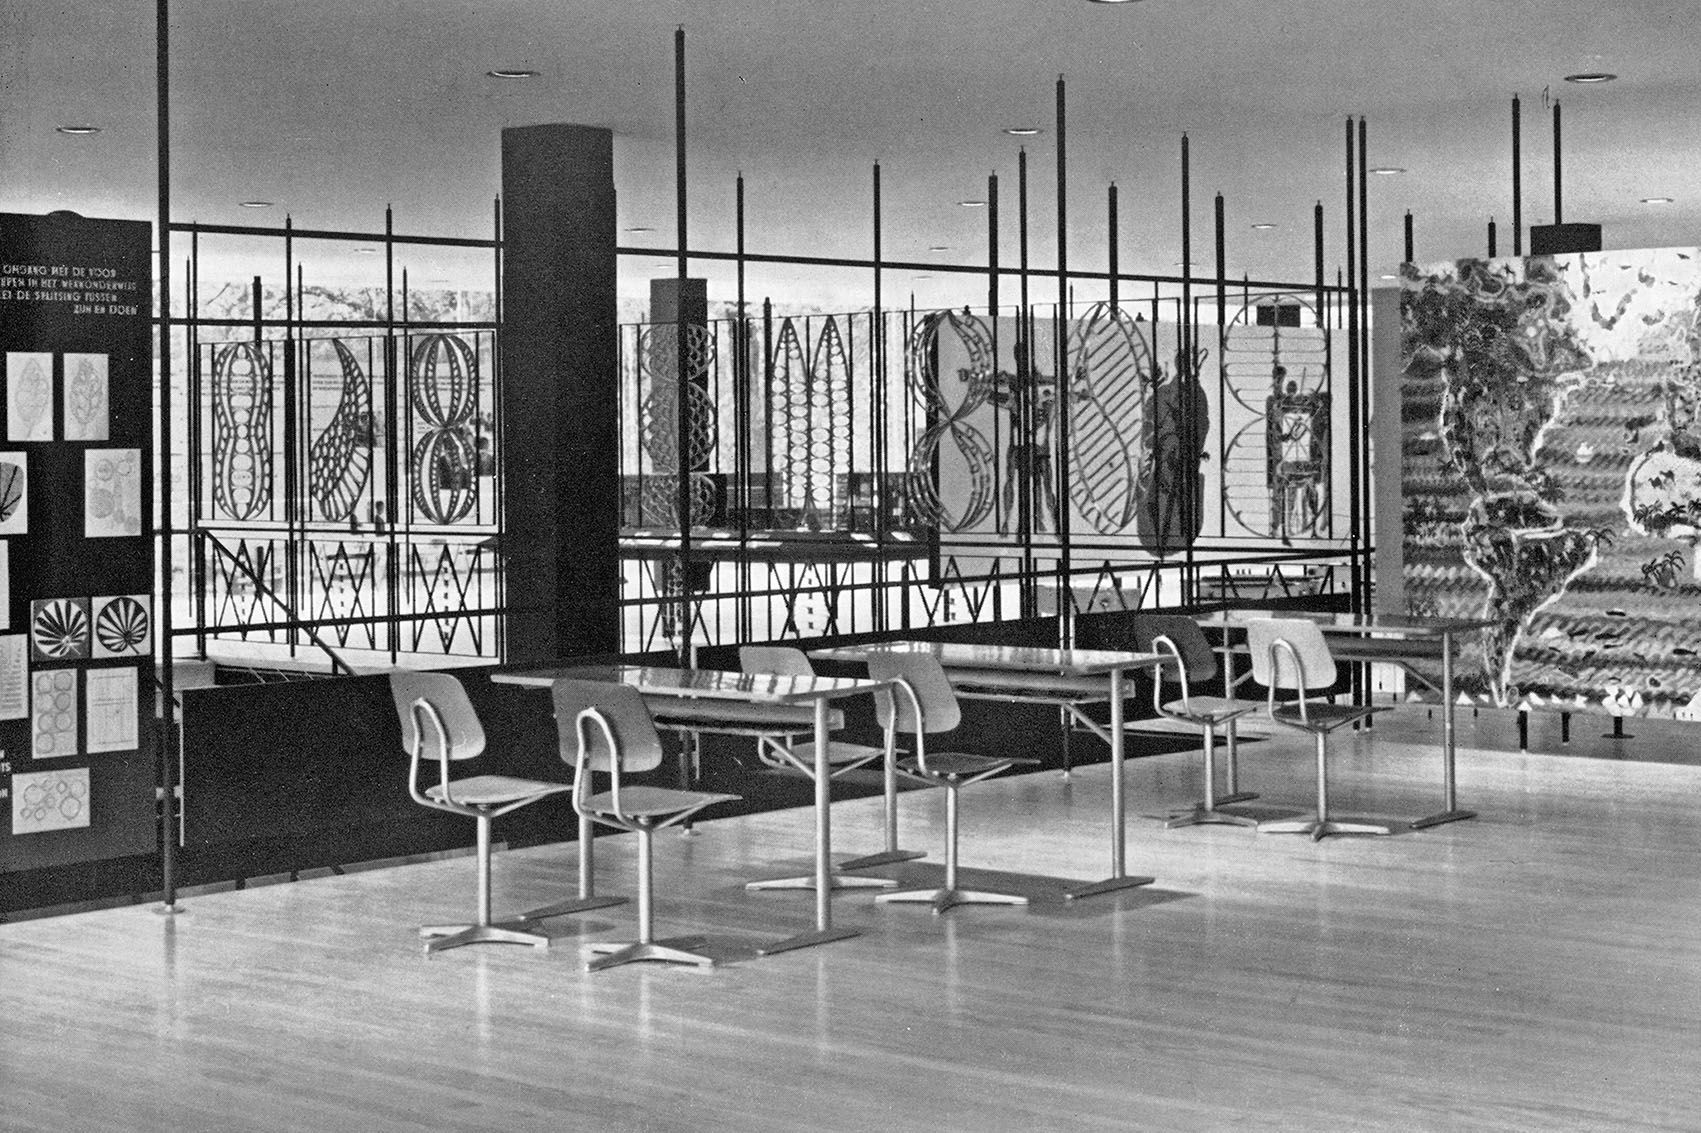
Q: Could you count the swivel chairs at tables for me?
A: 6